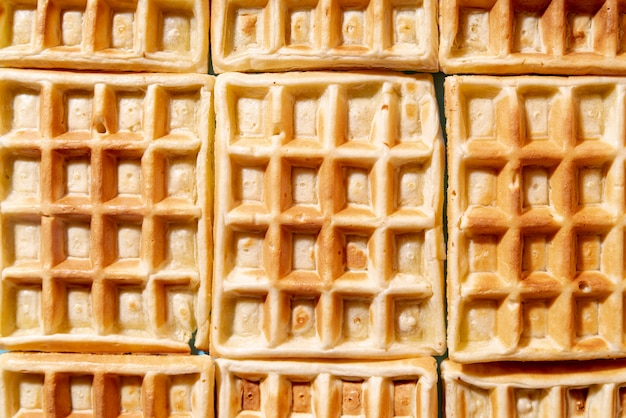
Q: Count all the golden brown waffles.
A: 9